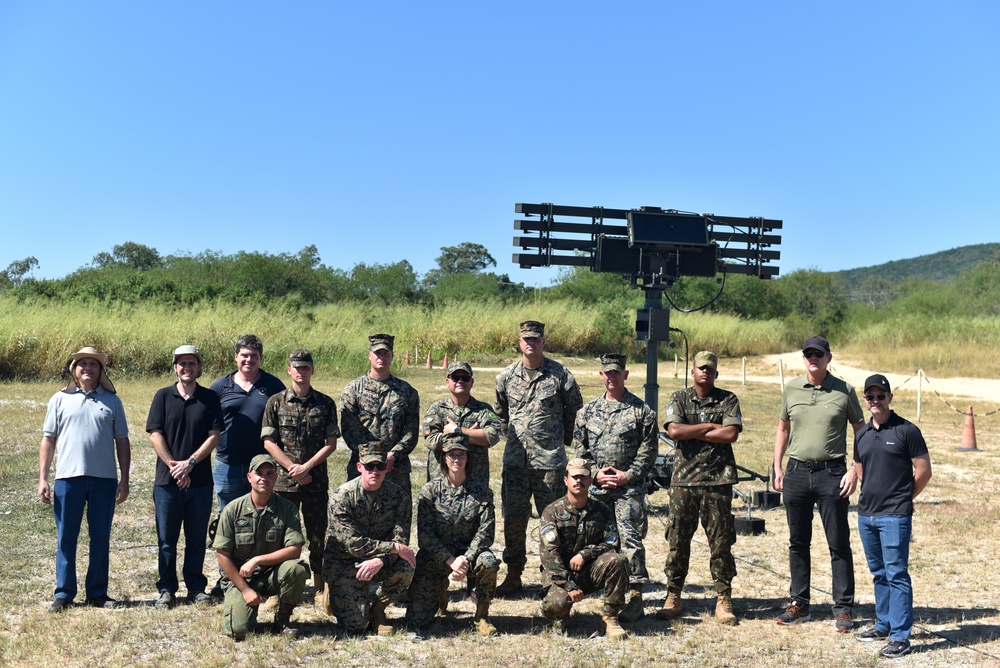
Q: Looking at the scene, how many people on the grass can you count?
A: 15